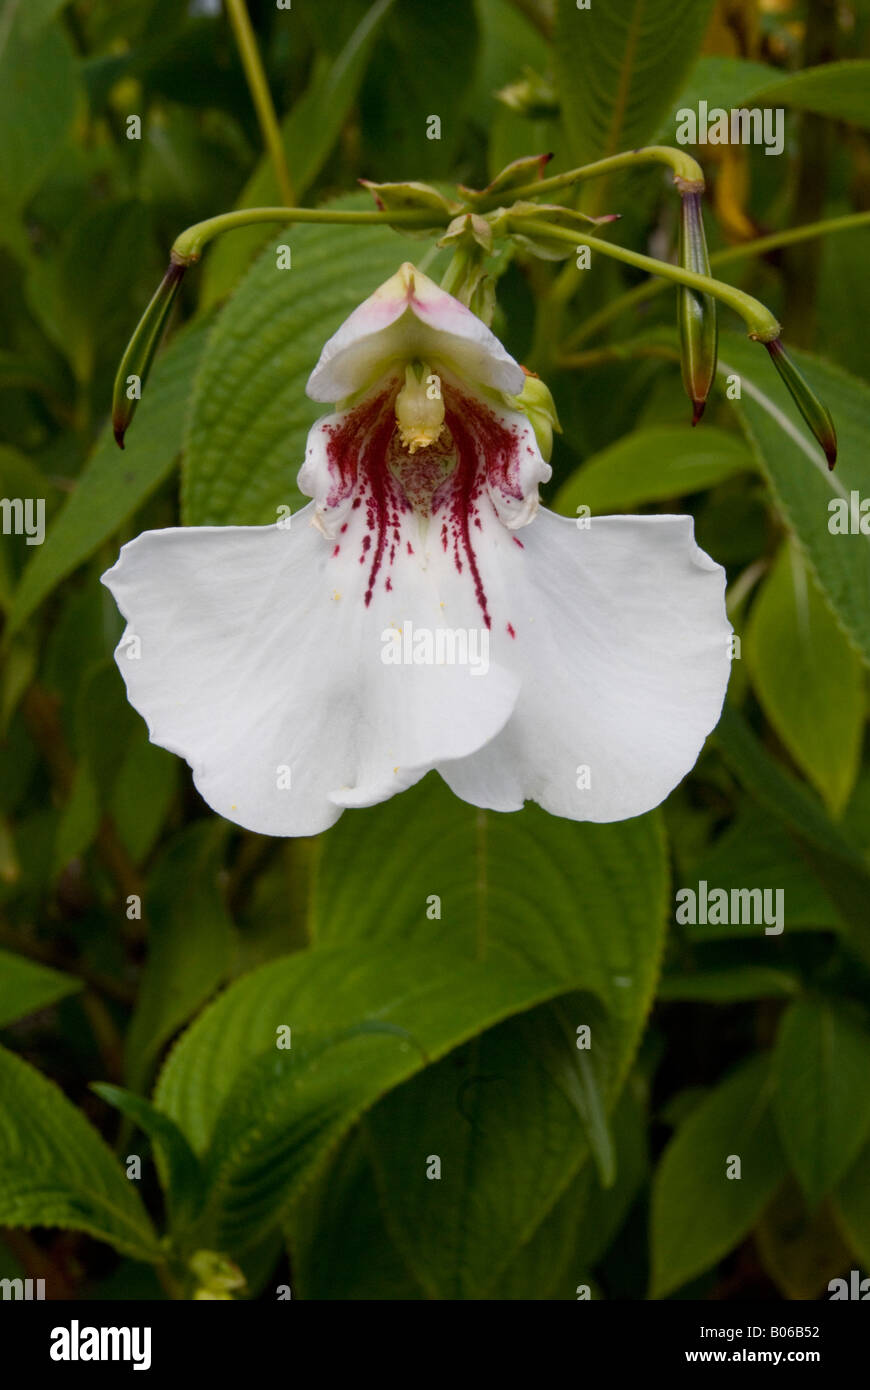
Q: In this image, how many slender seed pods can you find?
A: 3